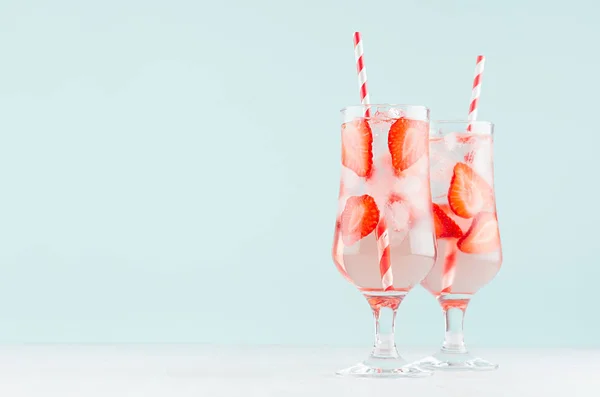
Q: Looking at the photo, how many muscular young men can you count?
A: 0